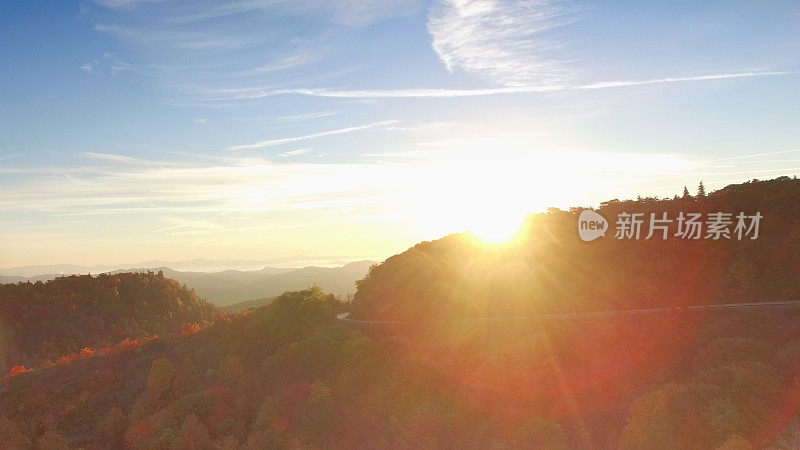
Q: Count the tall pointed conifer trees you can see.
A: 2